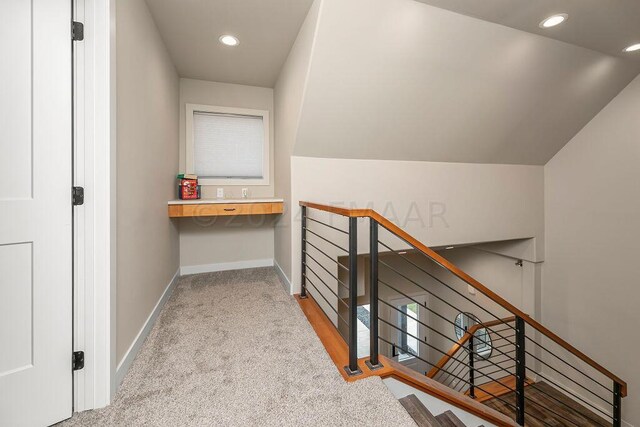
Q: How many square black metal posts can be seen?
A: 6